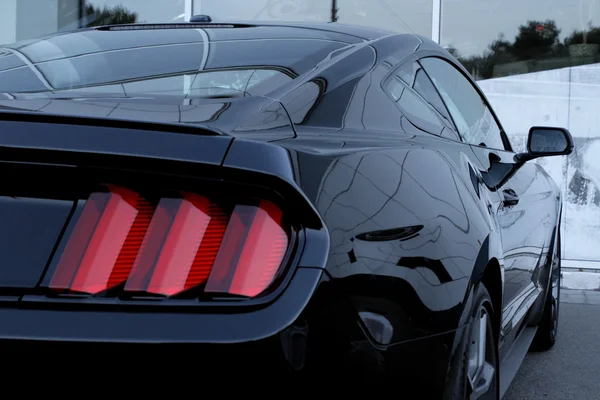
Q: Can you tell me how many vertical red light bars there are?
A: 3